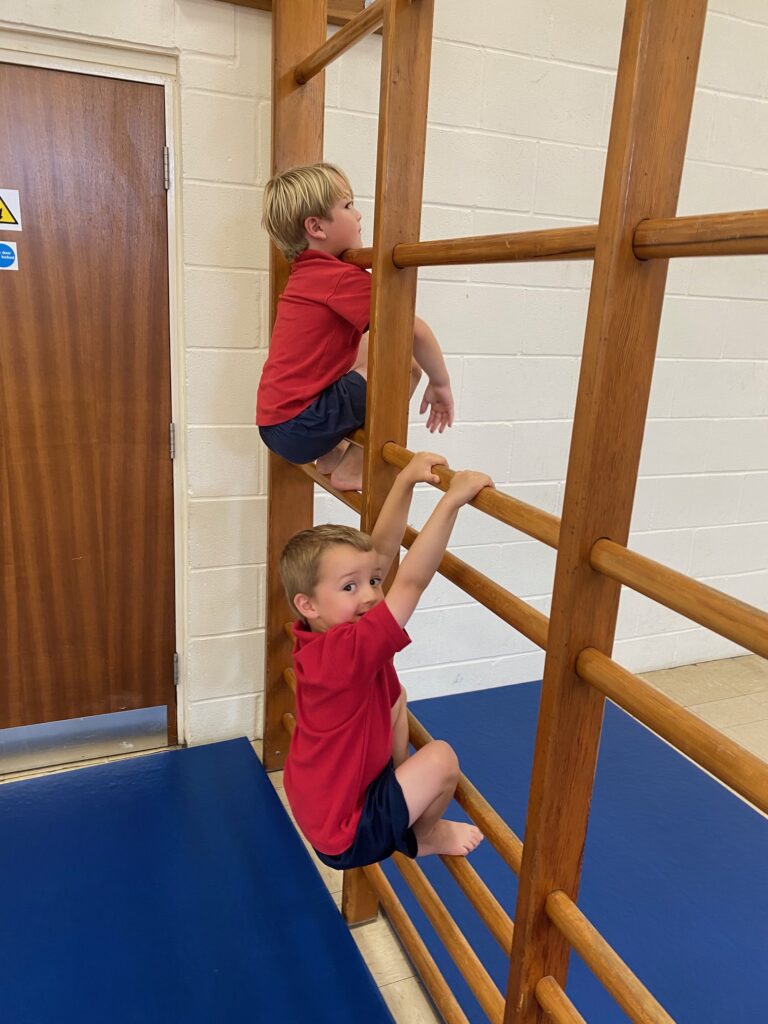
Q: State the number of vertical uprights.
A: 3